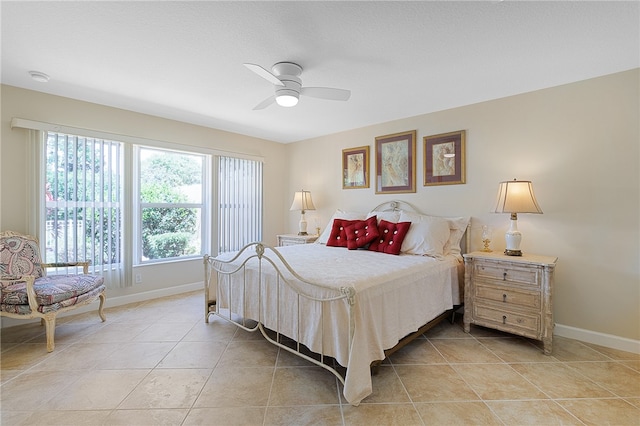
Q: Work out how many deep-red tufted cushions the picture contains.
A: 3